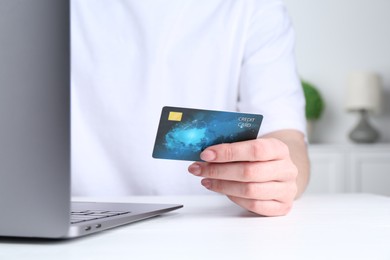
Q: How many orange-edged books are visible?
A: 0